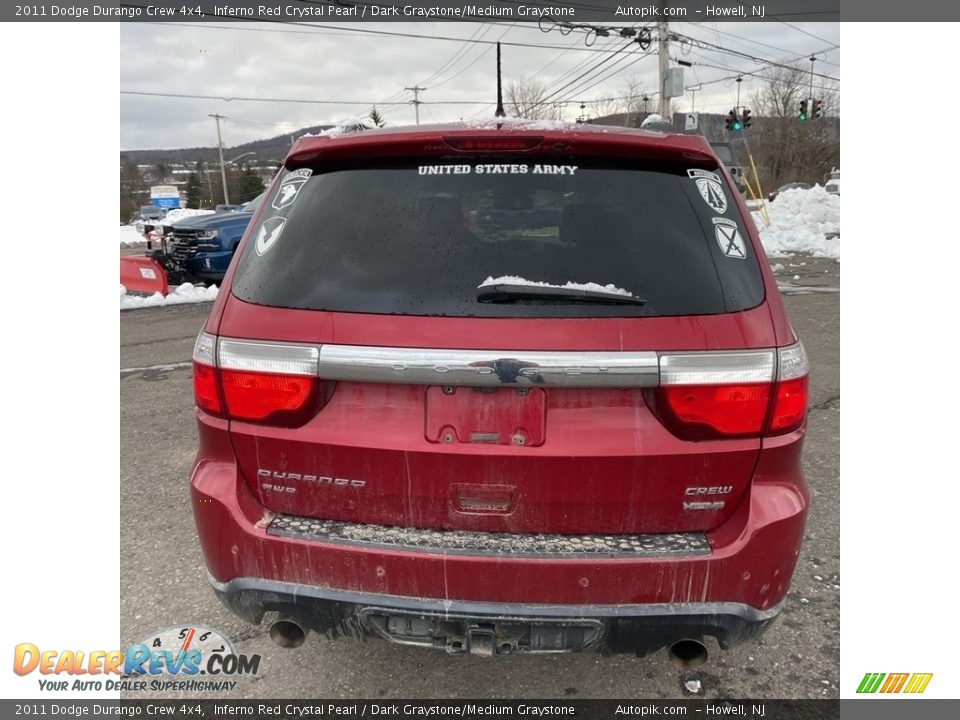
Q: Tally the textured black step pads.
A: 1